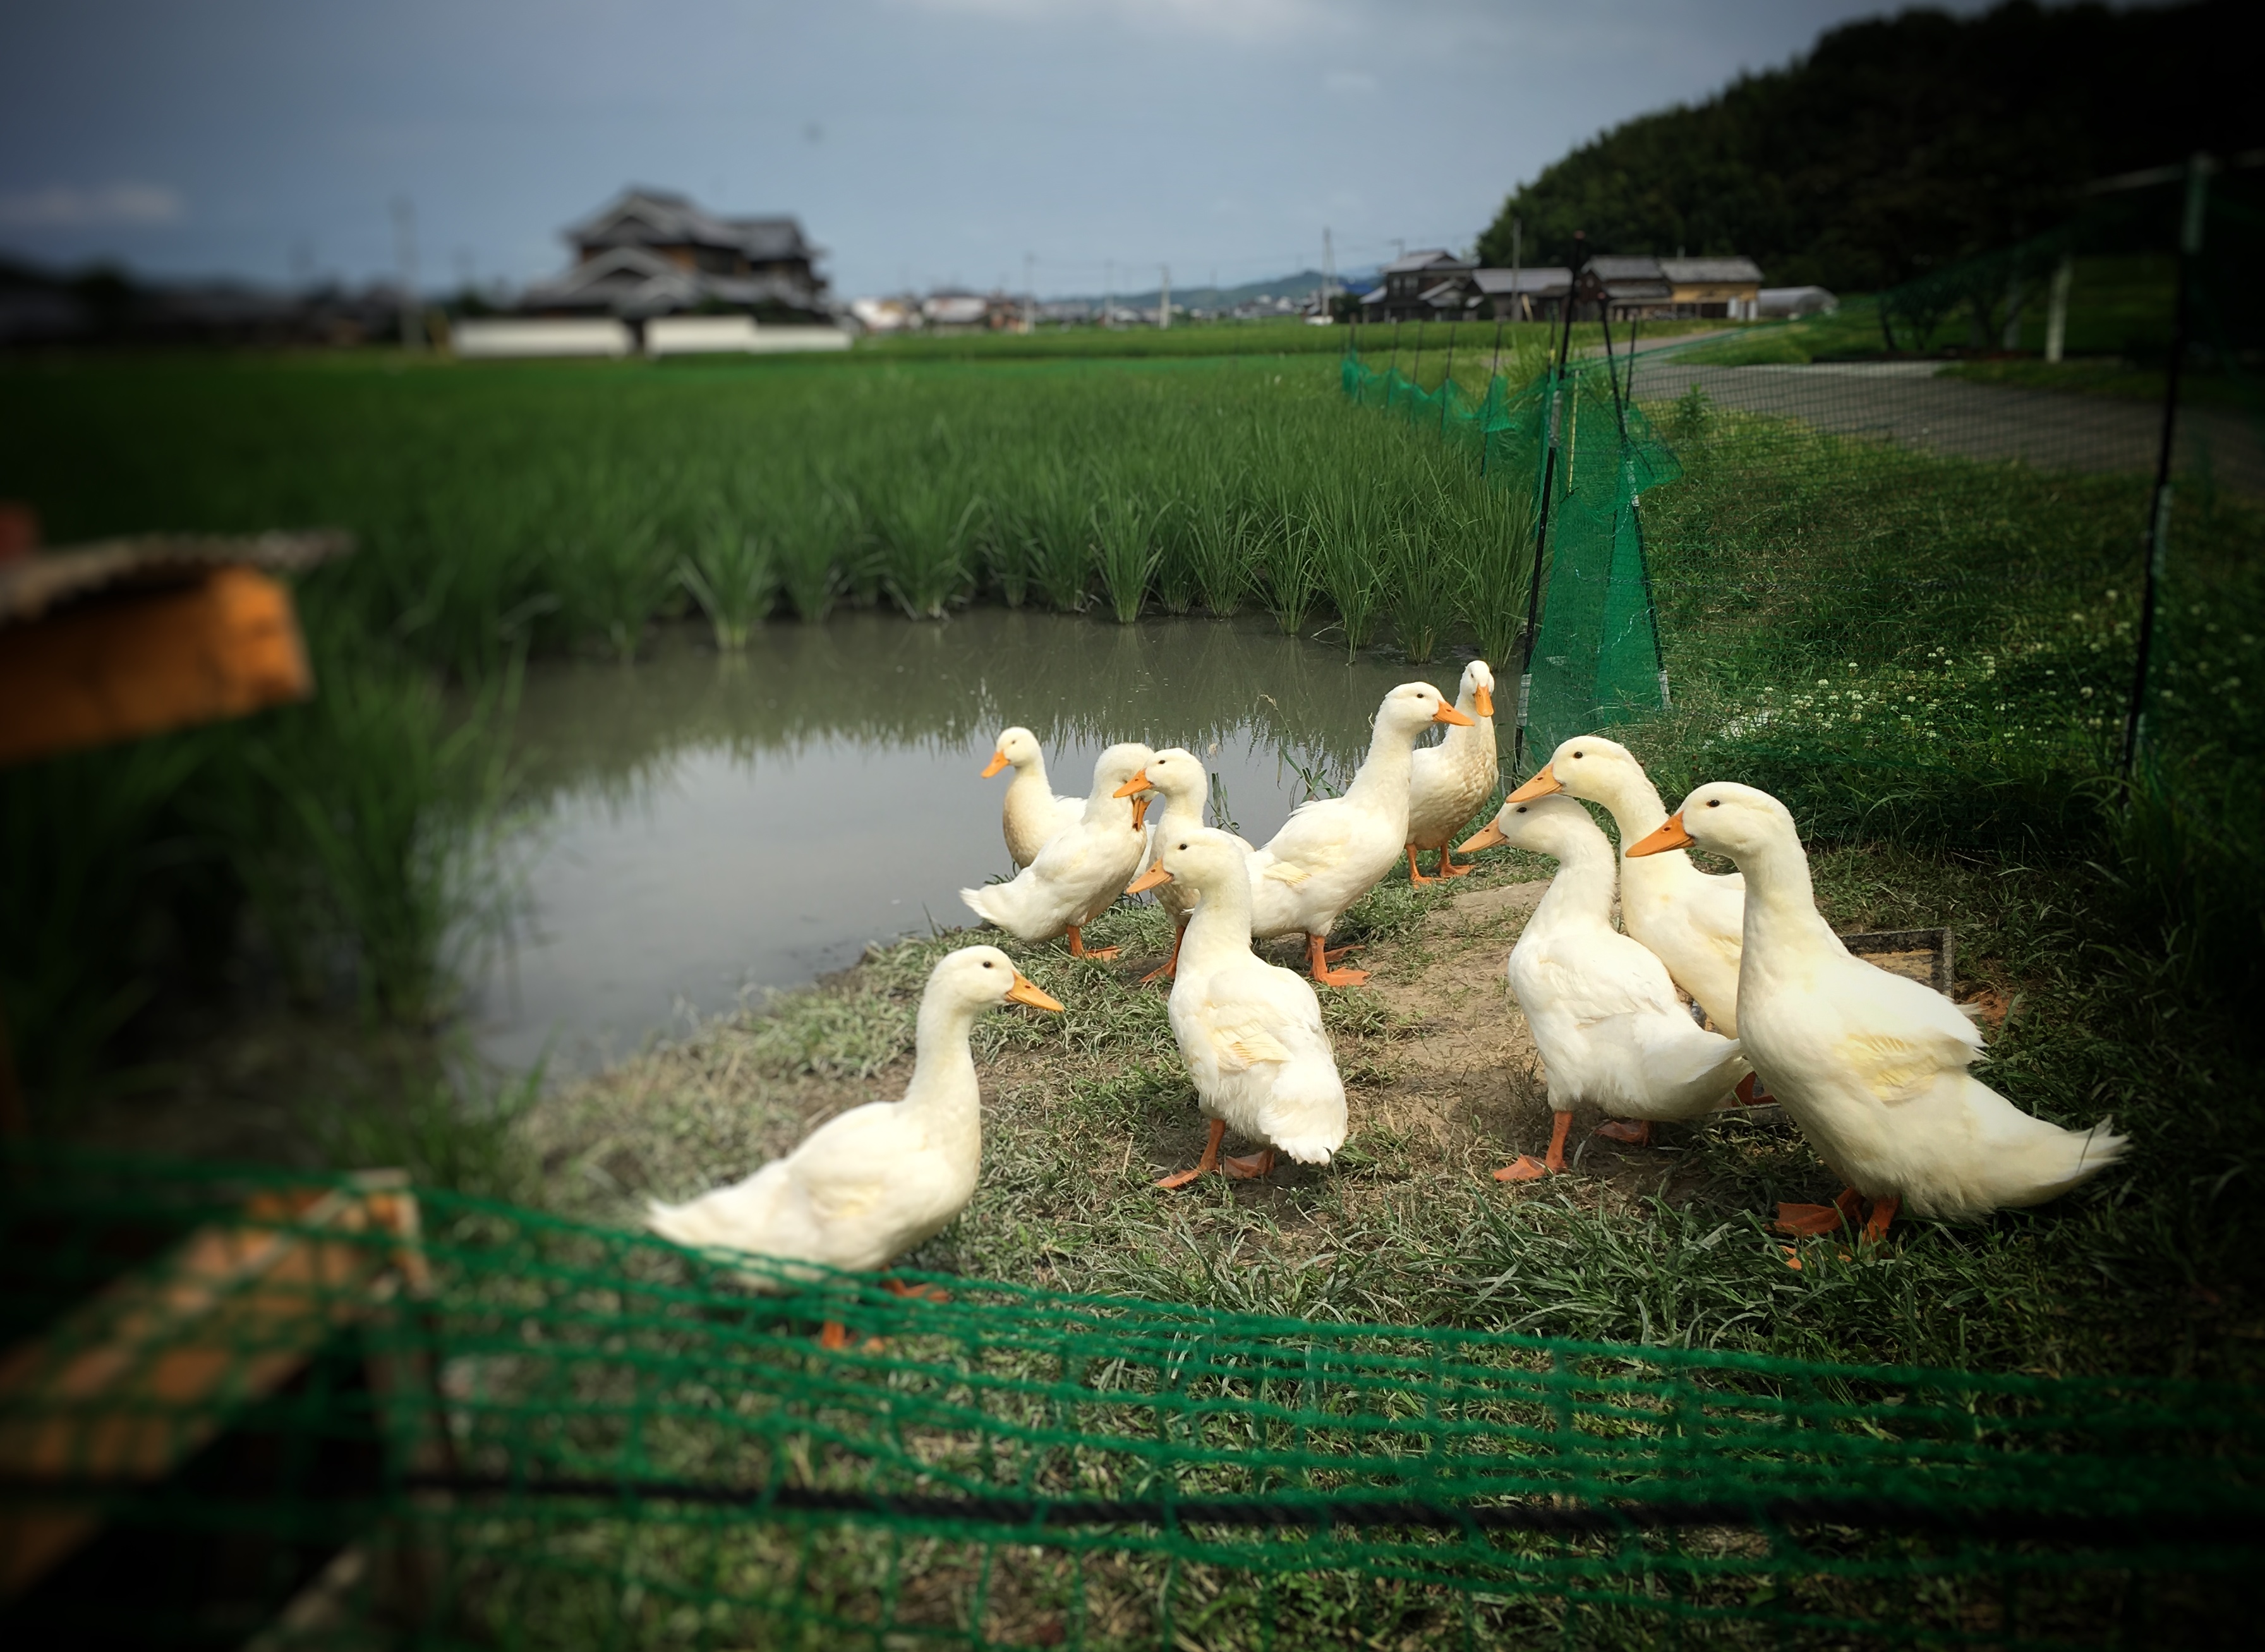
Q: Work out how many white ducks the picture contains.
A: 10